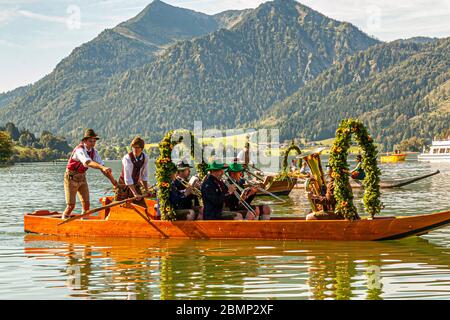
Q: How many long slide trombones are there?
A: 2